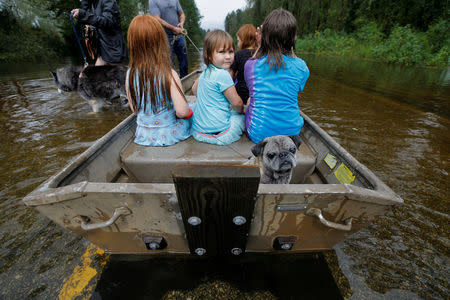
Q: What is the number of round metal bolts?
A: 4